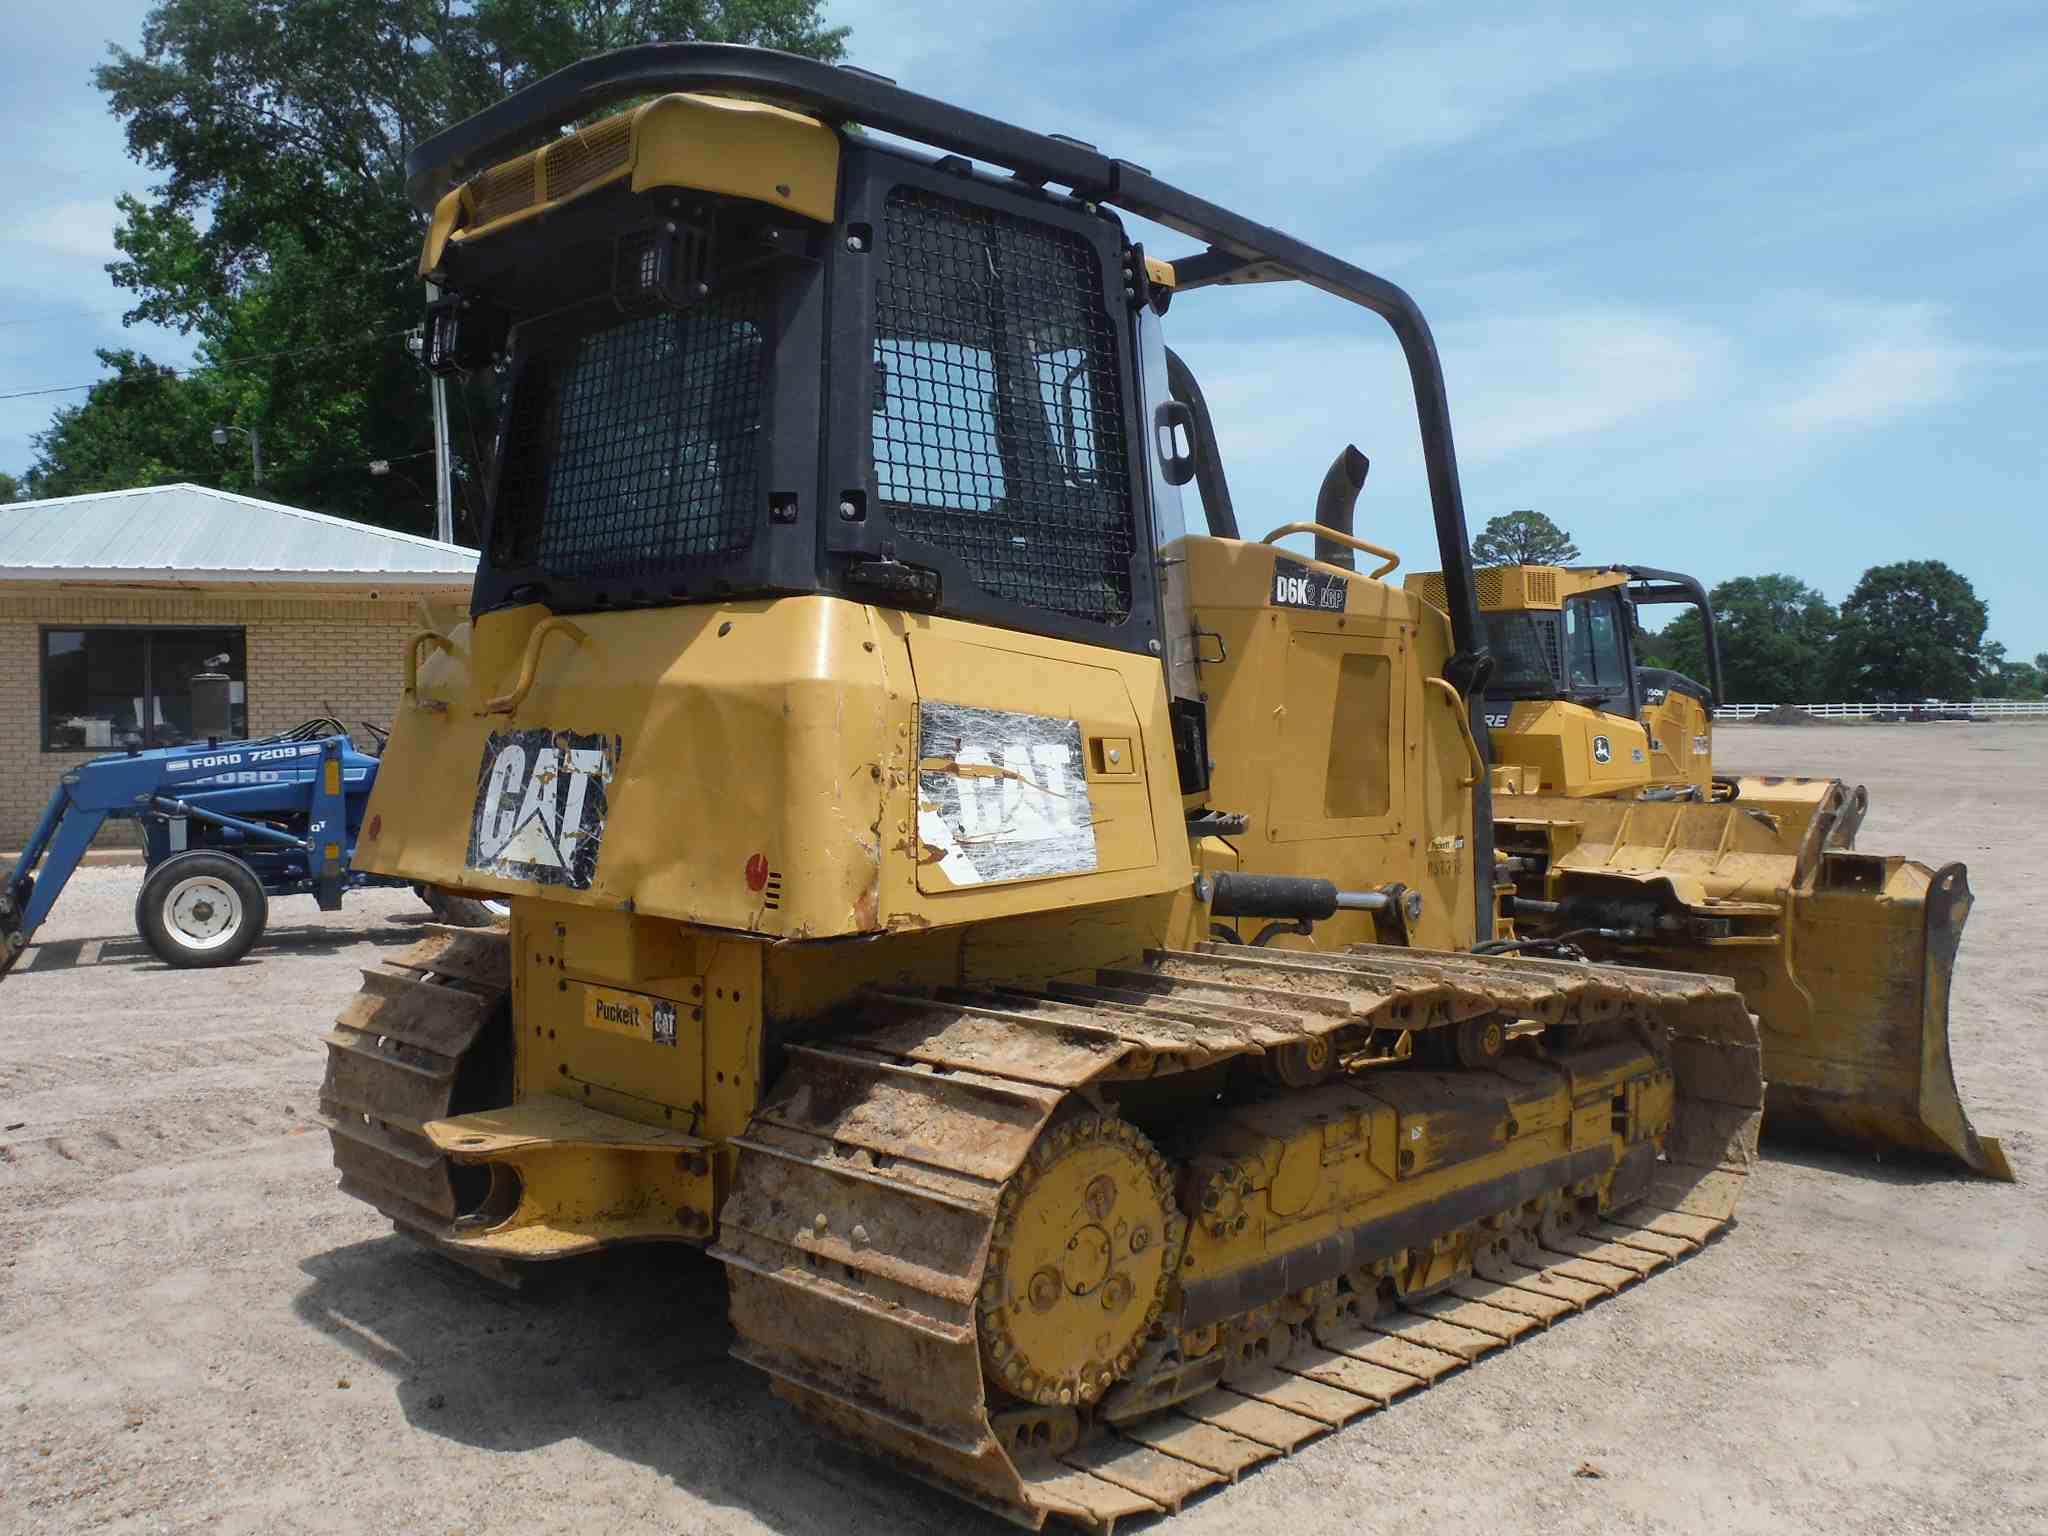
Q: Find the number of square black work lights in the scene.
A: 2